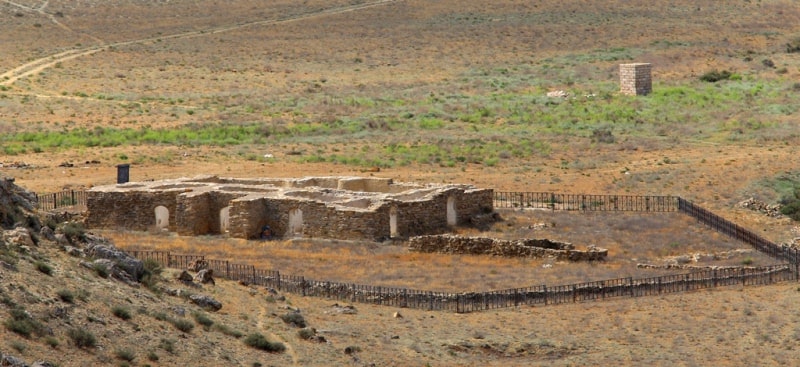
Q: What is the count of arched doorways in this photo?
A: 5